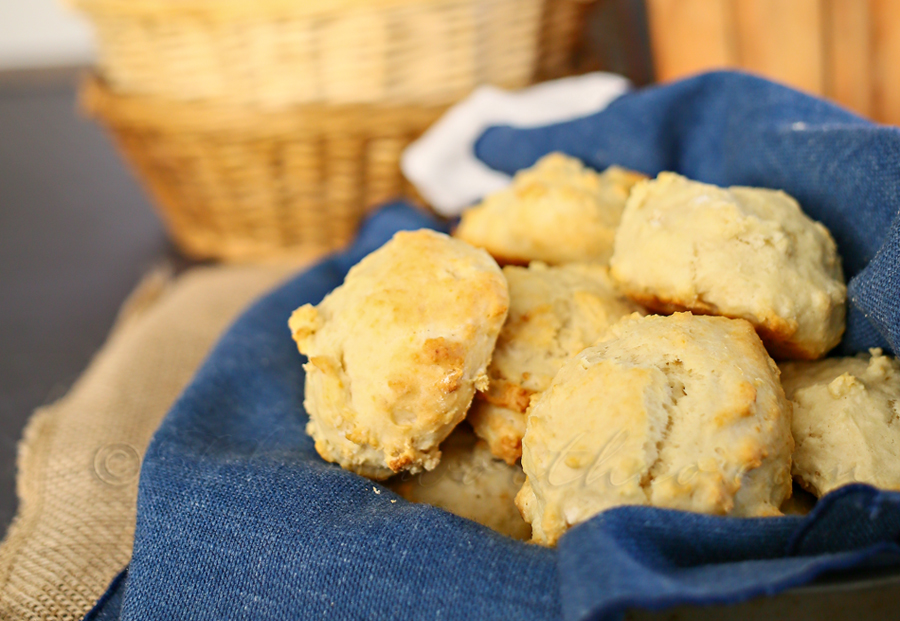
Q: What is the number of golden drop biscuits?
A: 7